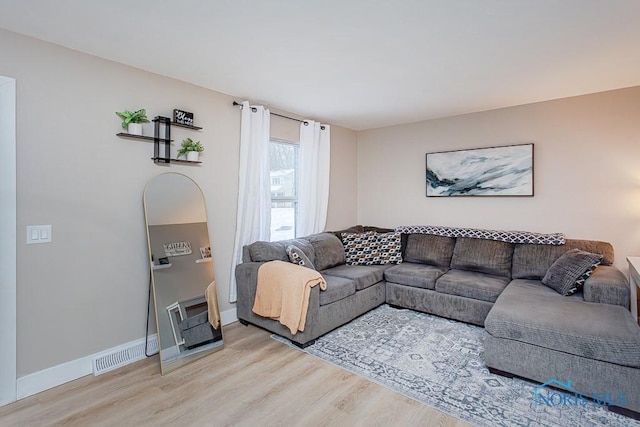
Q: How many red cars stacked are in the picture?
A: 0